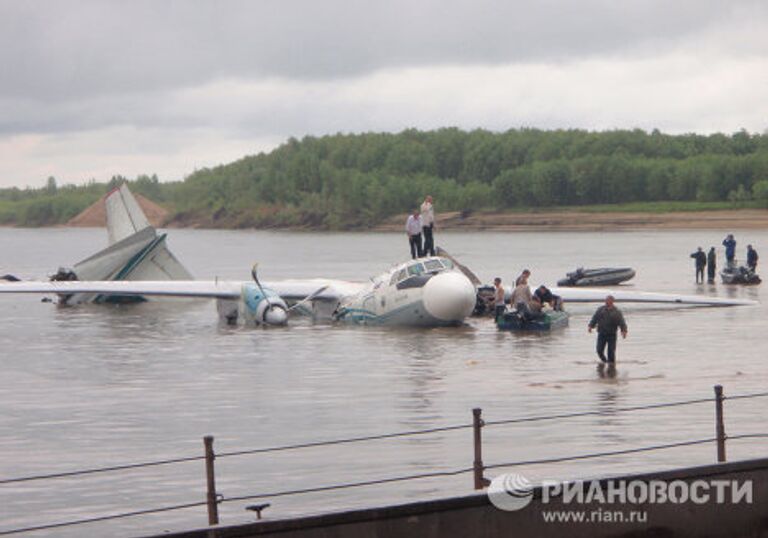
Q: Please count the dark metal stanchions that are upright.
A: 3